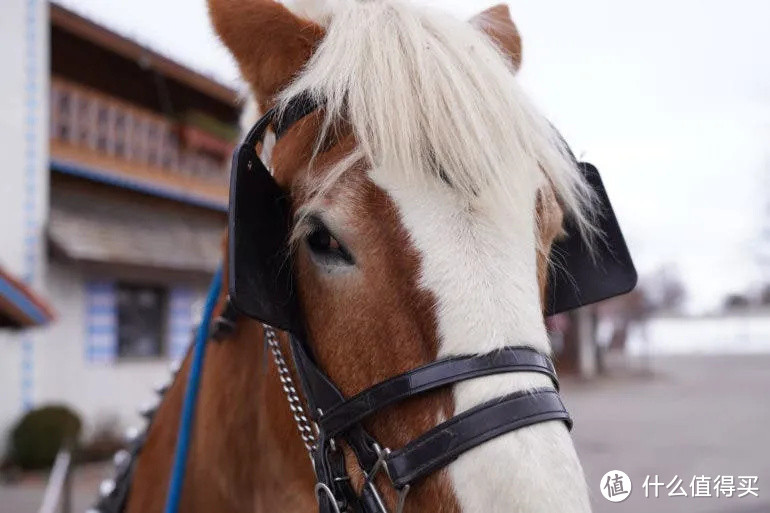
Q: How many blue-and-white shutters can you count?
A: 2